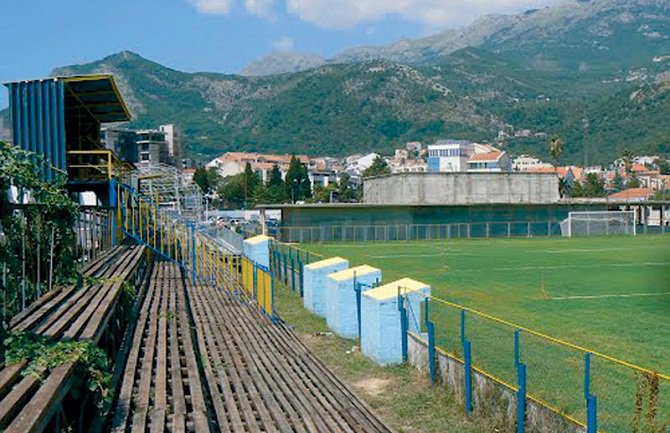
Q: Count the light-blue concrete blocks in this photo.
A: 4